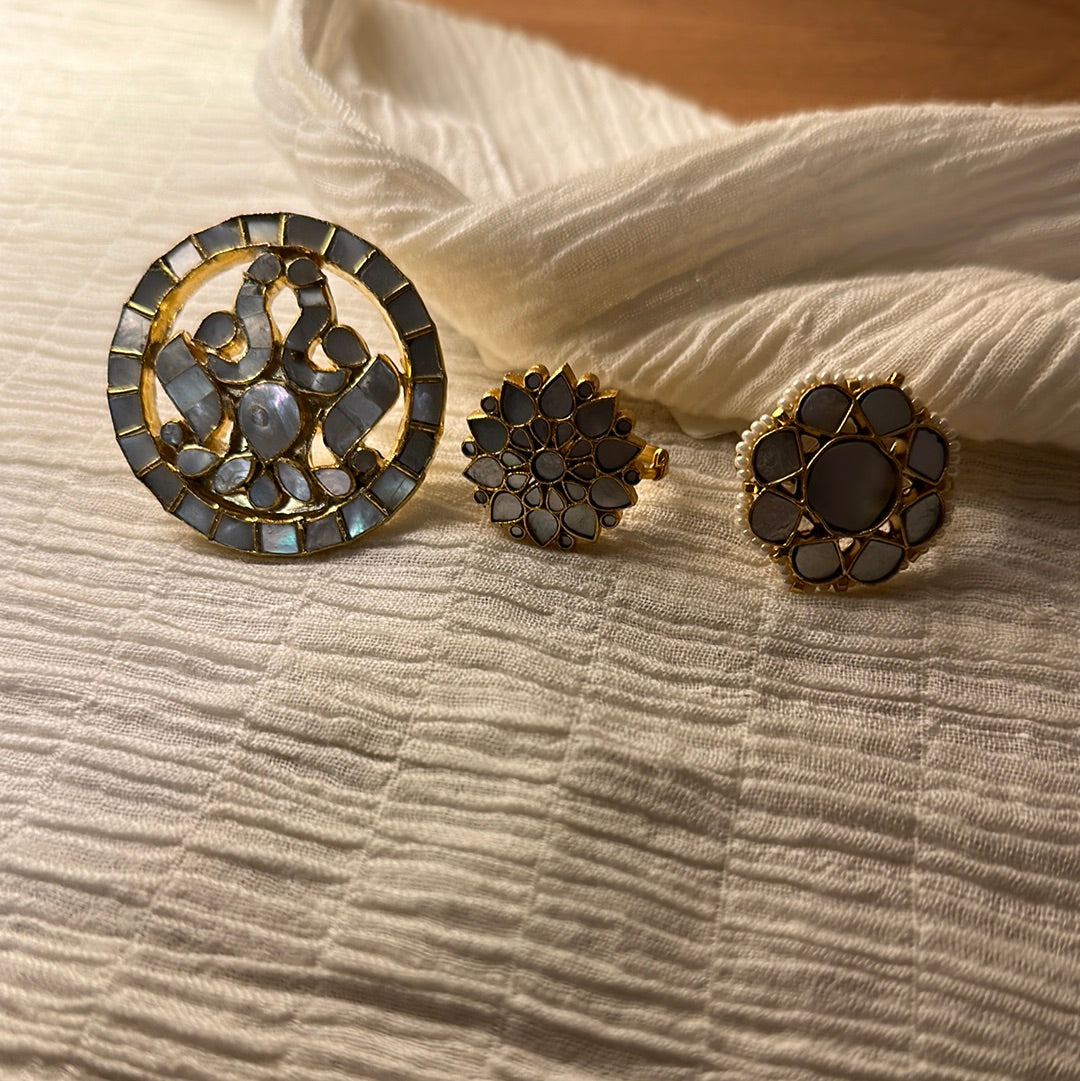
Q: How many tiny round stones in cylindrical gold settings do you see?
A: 10